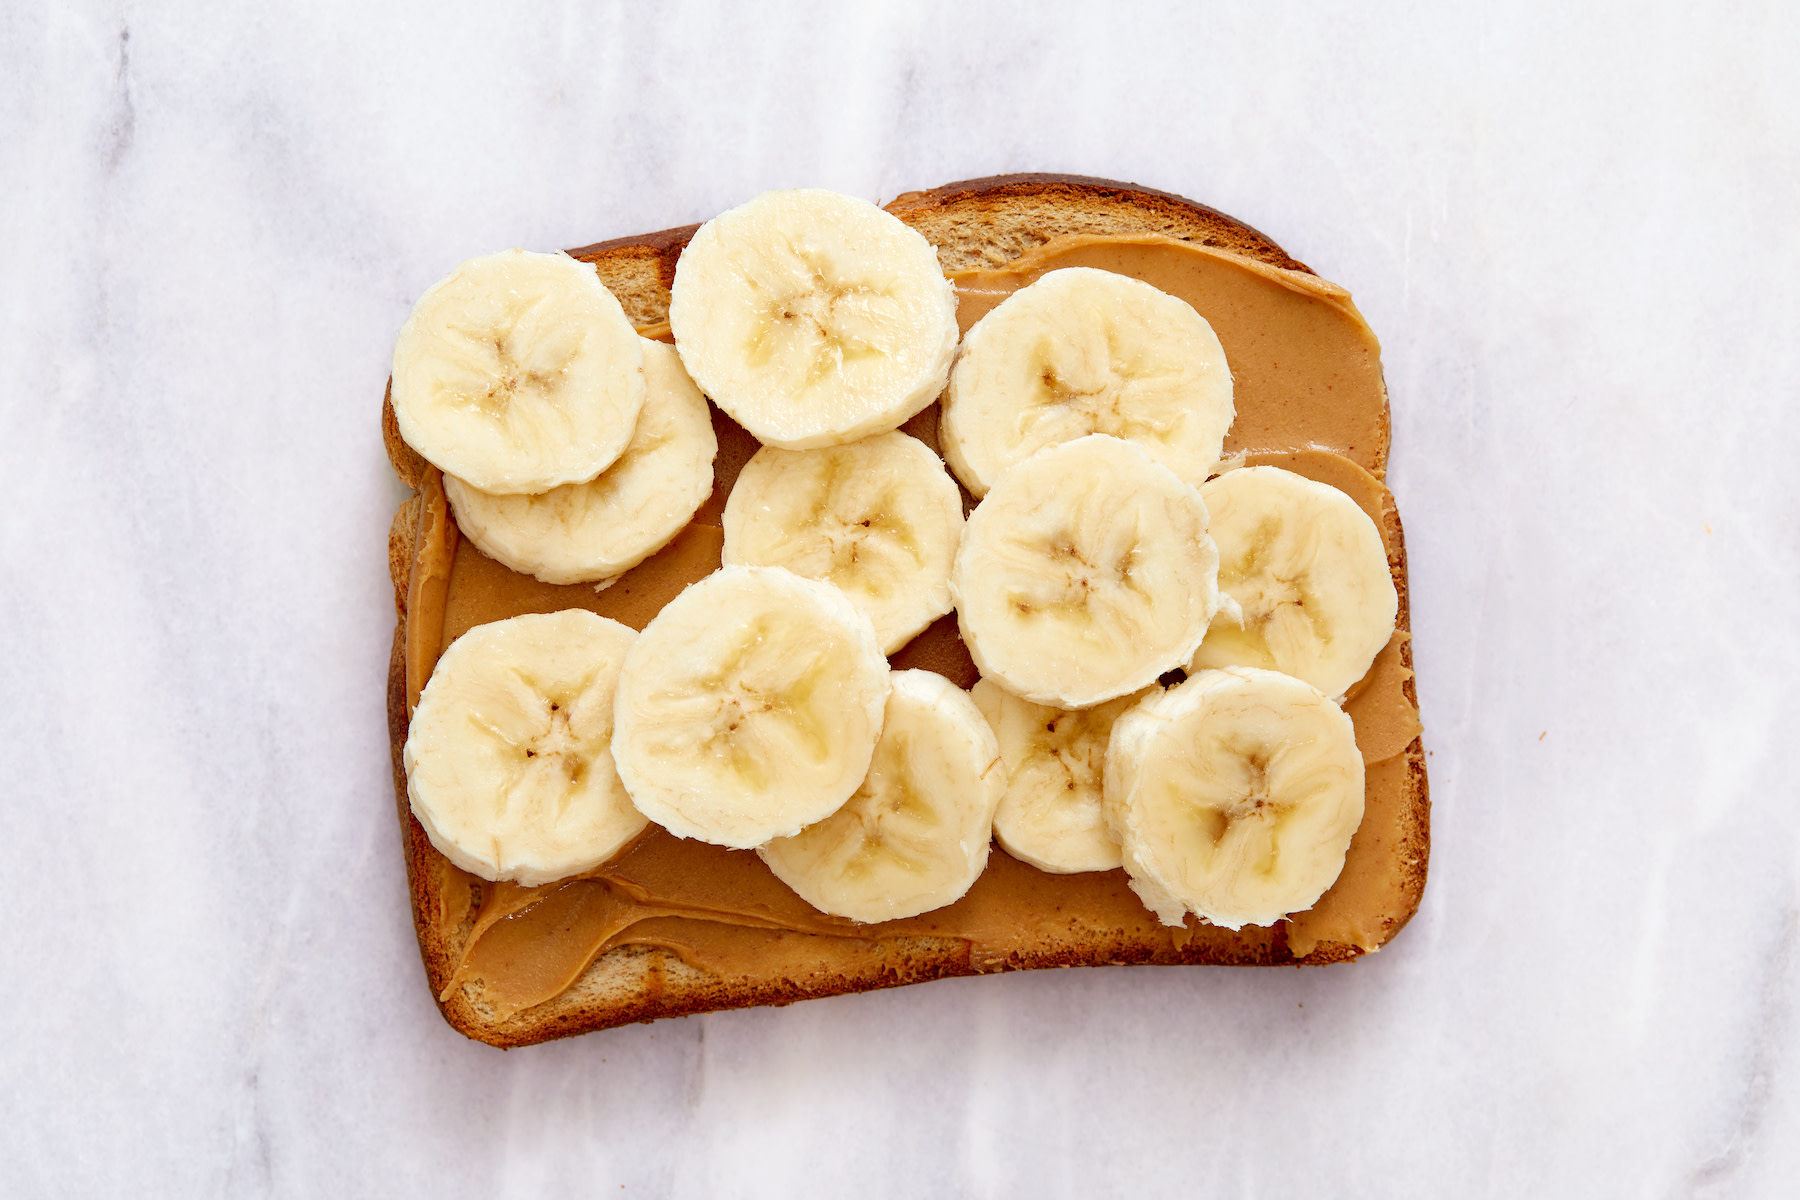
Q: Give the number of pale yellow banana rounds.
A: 12